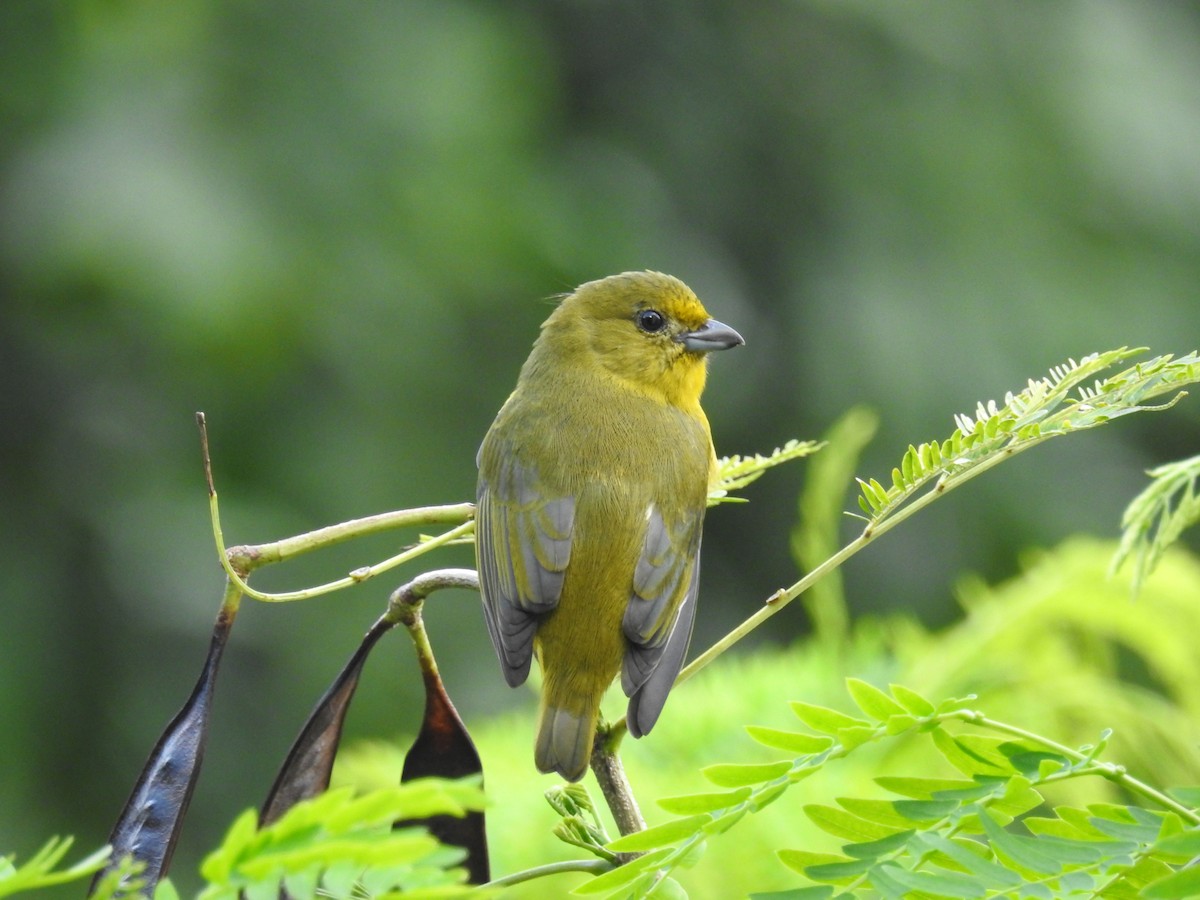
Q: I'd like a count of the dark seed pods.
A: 3